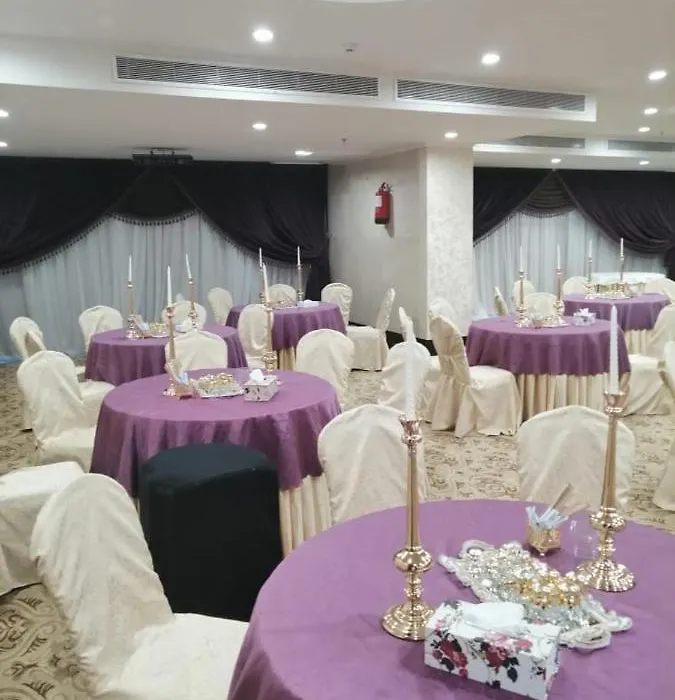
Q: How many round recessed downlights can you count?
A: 12